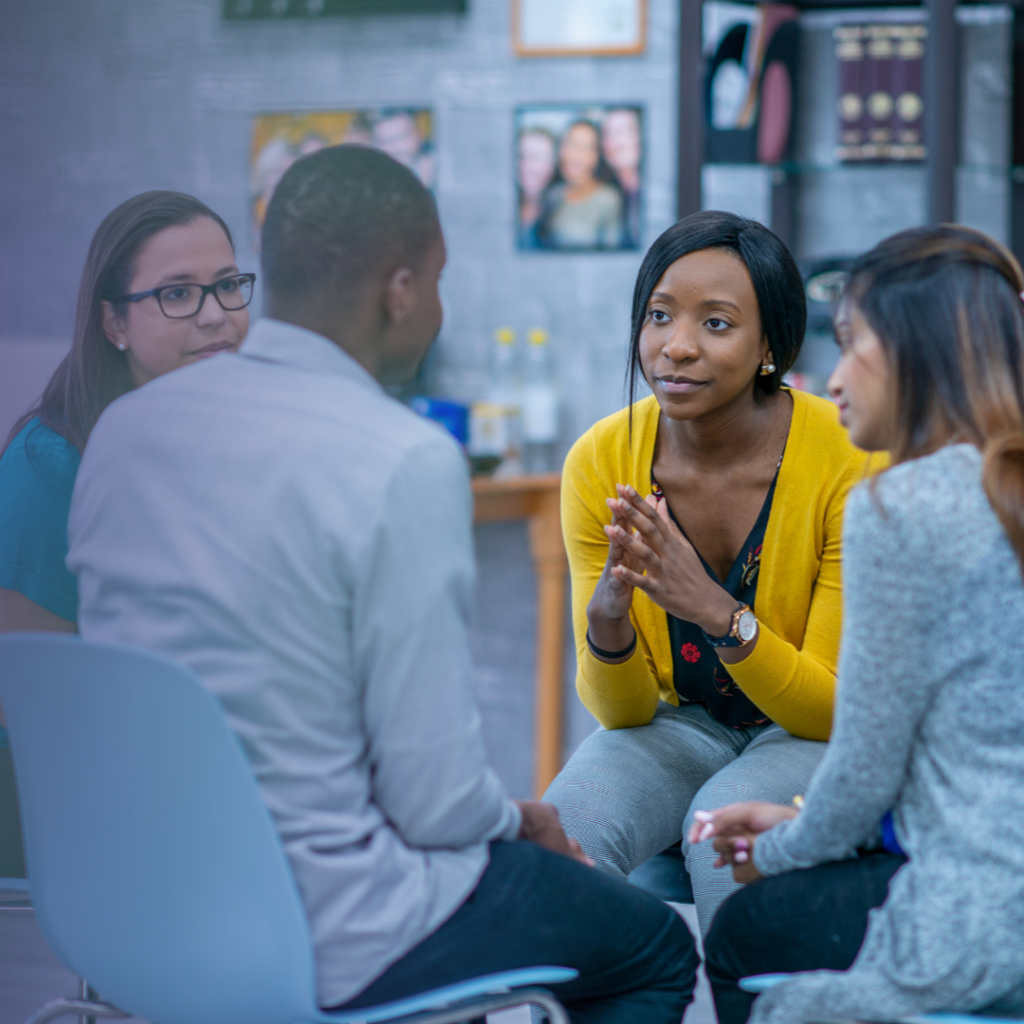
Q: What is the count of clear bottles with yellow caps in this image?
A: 2